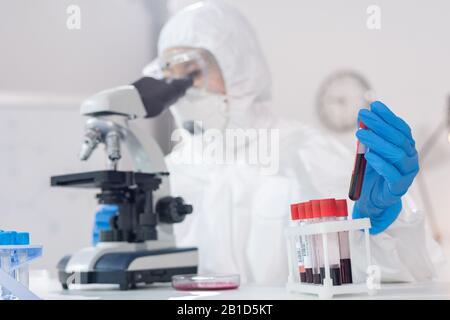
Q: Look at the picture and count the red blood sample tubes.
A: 7